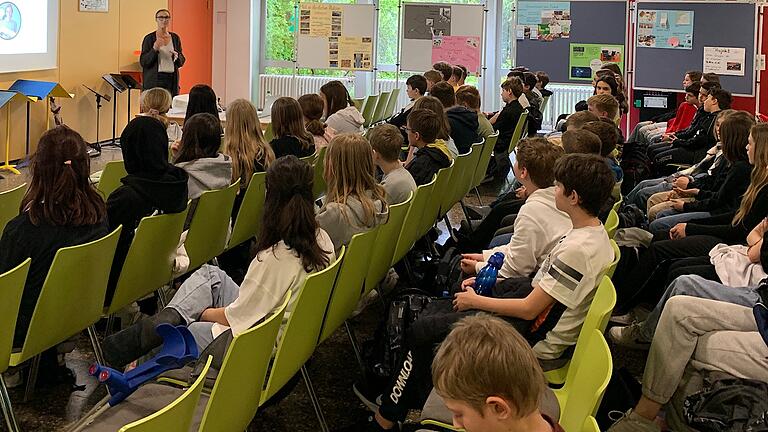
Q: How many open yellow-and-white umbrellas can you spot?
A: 0